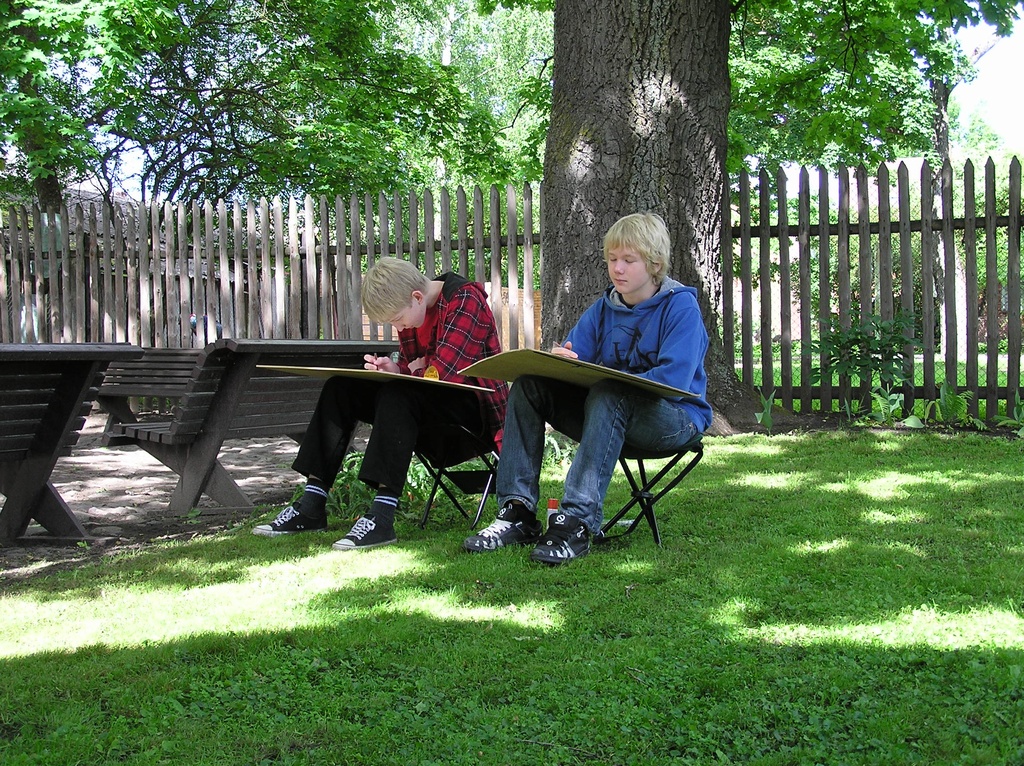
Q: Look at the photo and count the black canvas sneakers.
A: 2